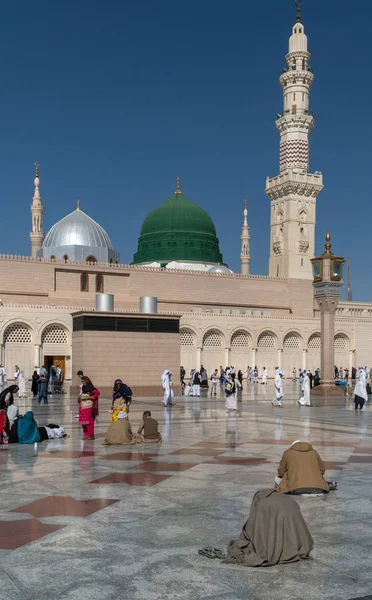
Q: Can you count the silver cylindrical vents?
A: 2